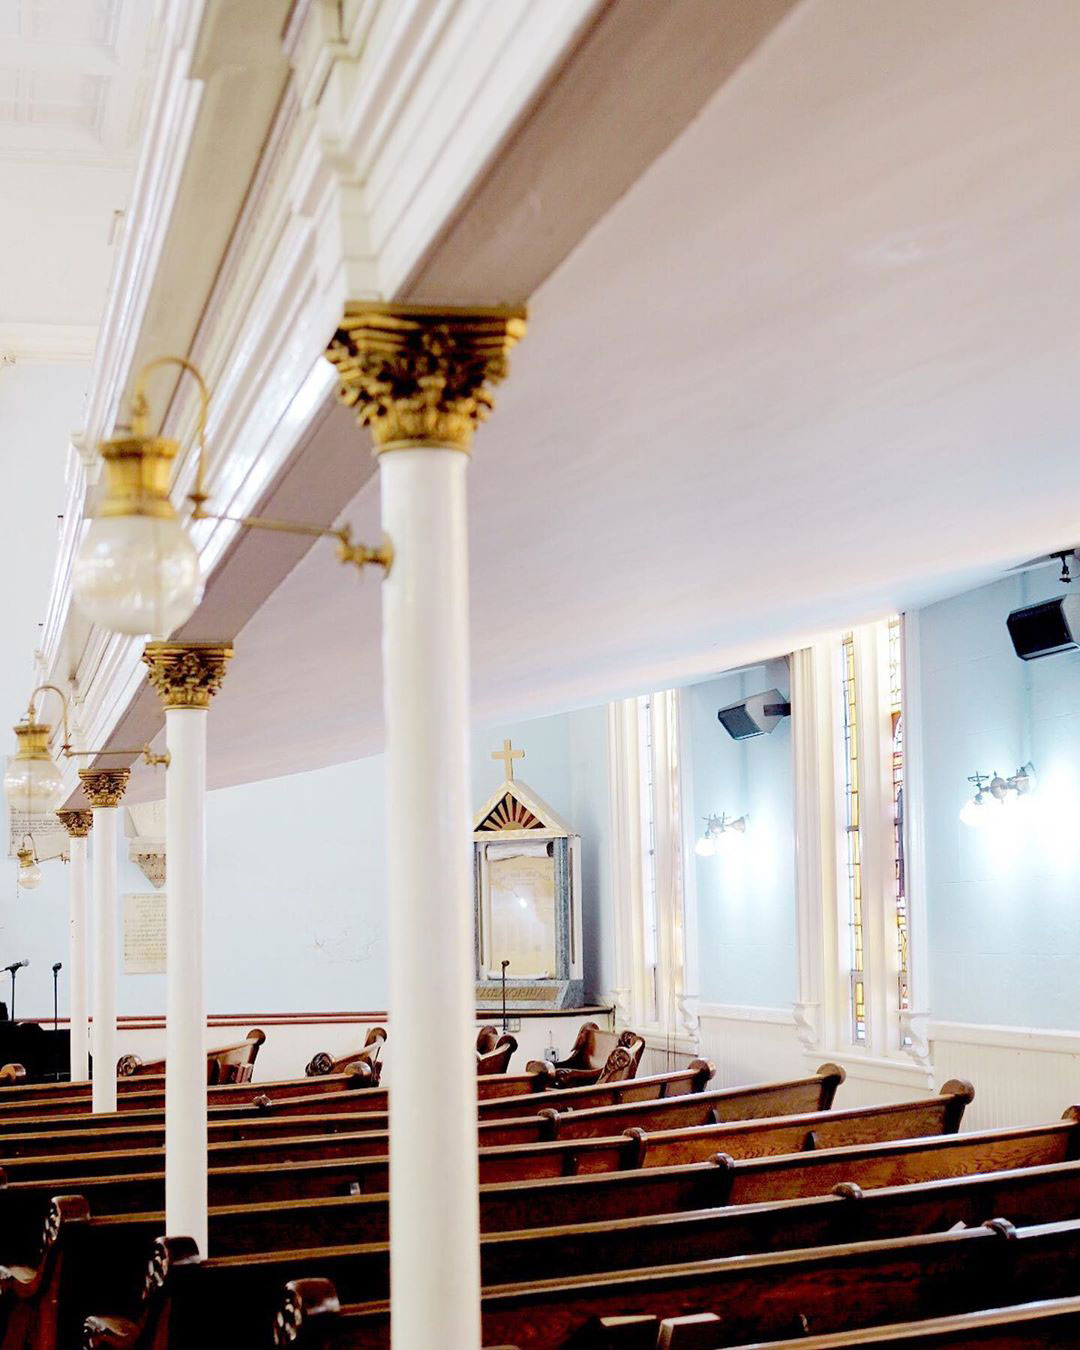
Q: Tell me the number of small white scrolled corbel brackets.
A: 4